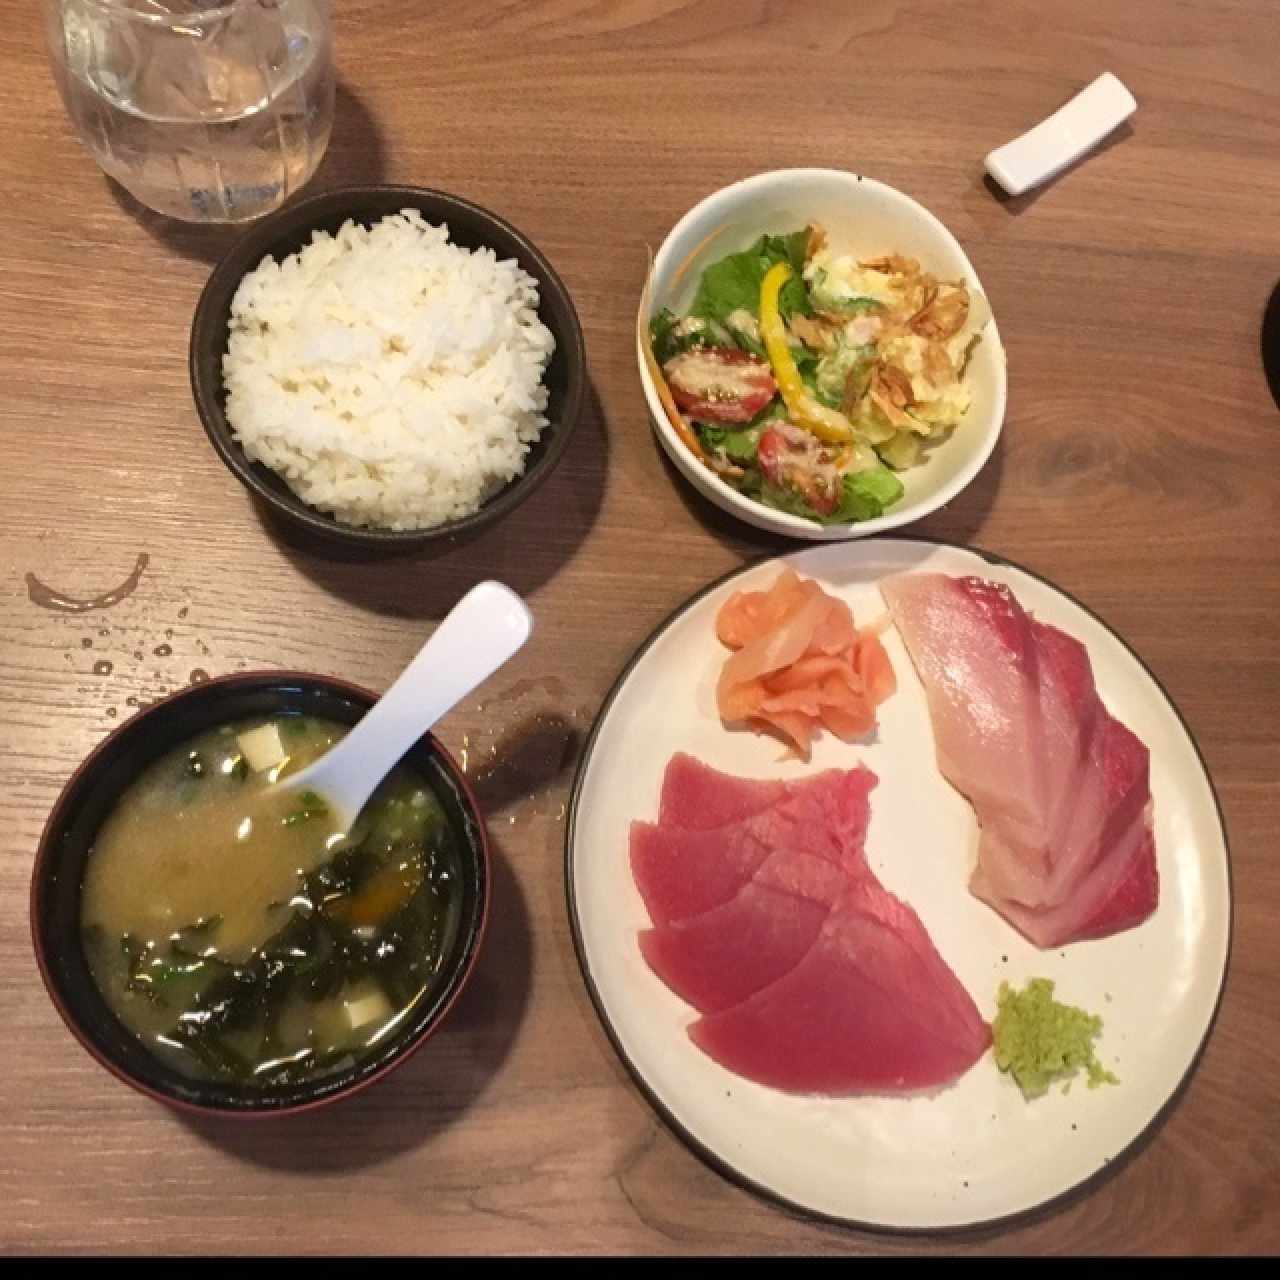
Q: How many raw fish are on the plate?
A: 8